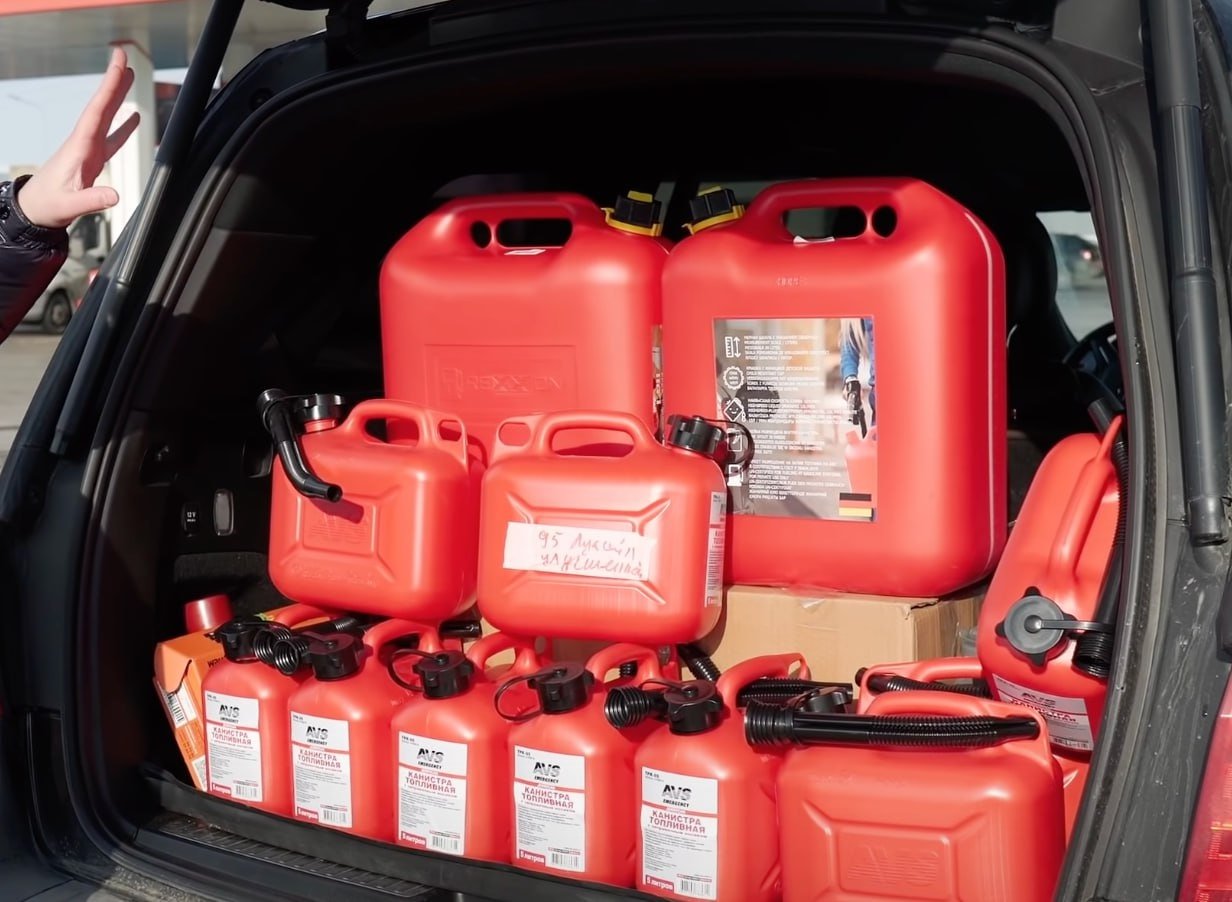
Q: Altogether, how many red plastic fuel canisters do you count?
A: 12